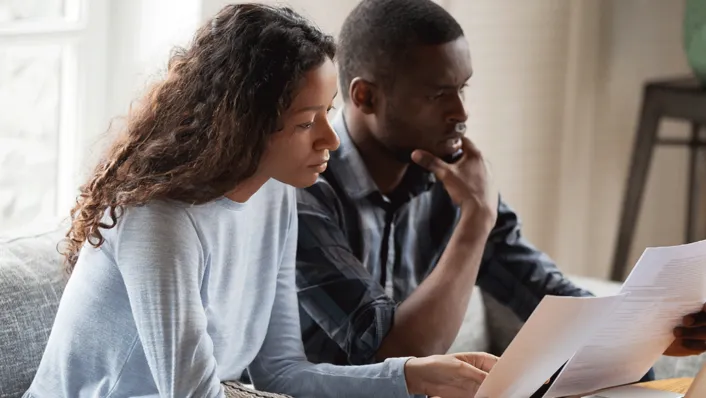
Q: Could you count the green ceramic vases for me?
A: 1